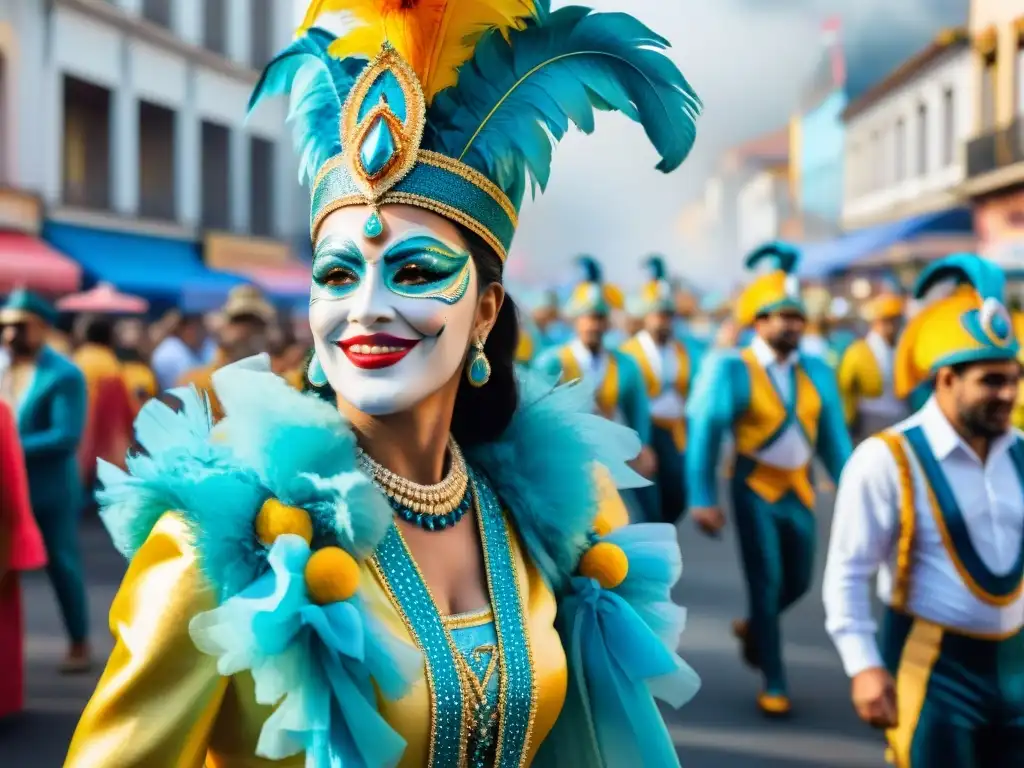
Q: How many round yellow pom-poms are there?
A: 3